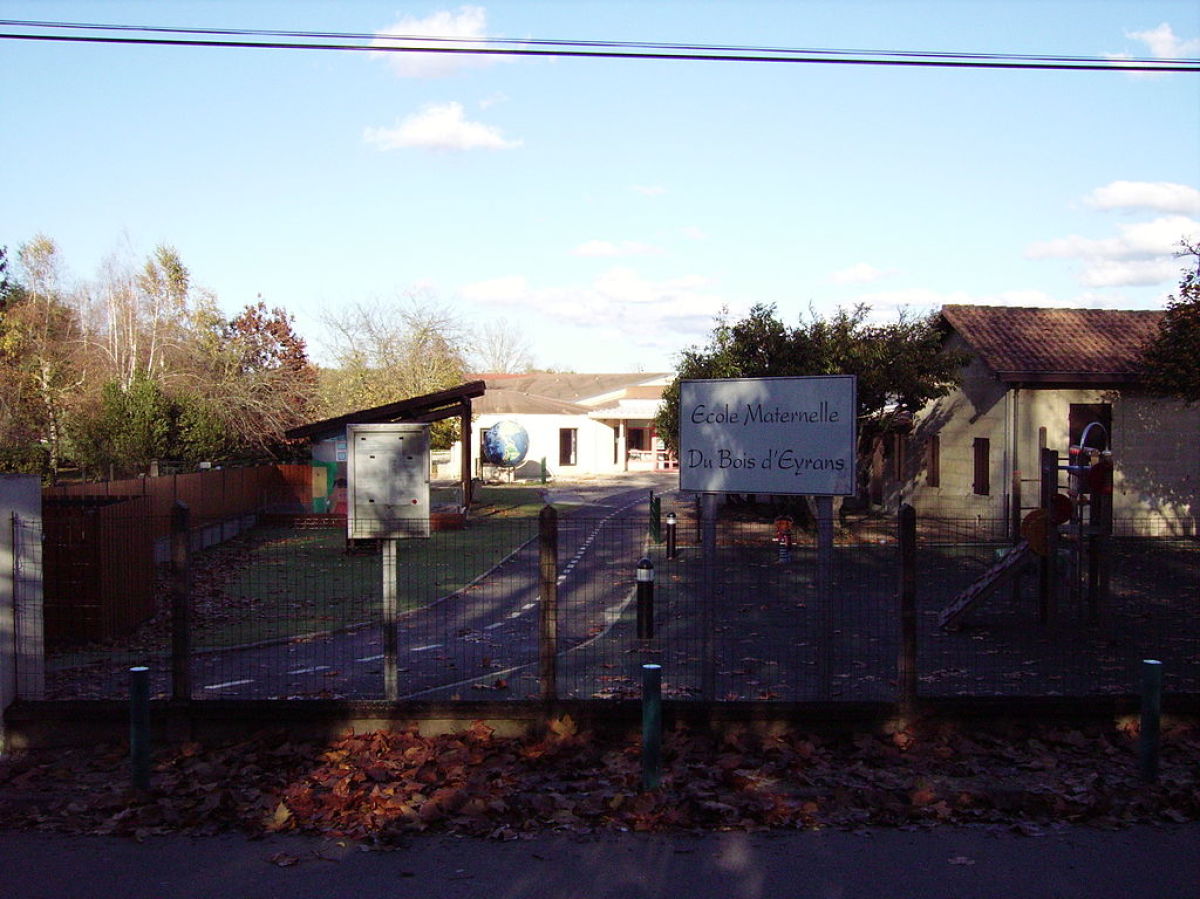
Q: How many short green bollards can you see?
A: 3